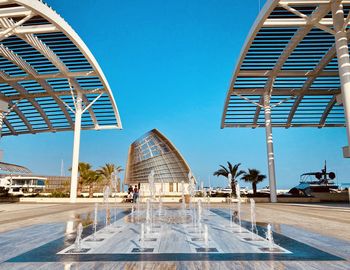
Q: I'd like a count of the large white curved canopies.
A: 2